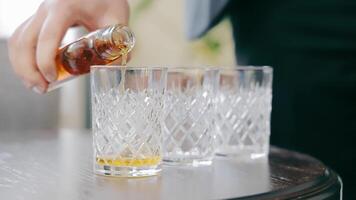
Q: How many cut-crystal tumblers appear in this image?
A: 3